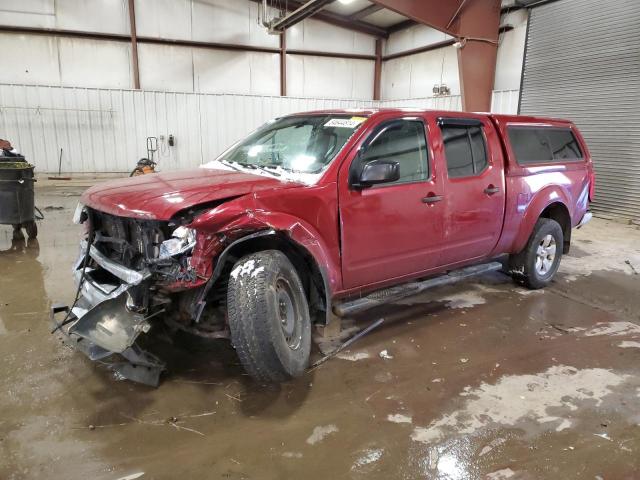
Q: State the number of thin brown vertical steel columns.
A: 3